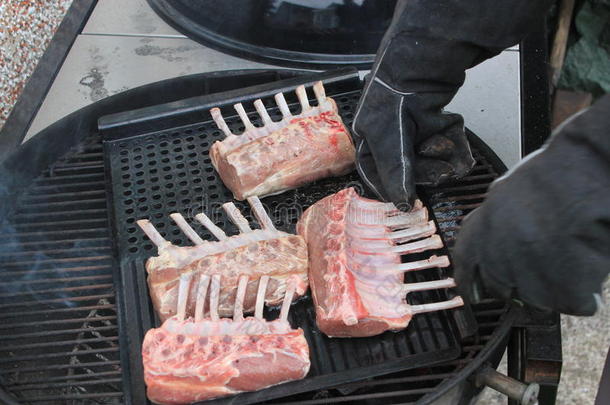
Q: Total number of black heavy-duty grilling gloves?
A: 2